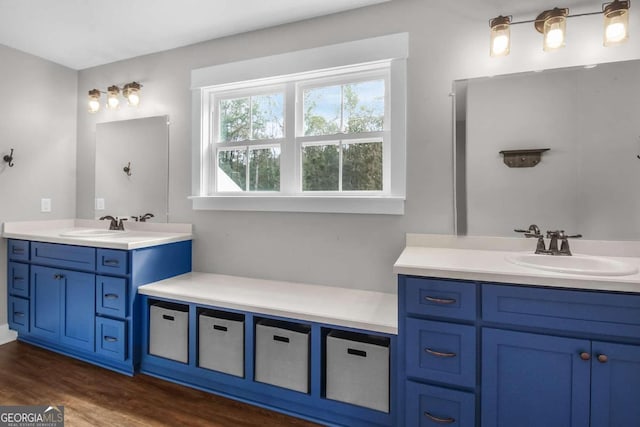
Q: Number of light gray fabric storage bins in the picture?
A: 4